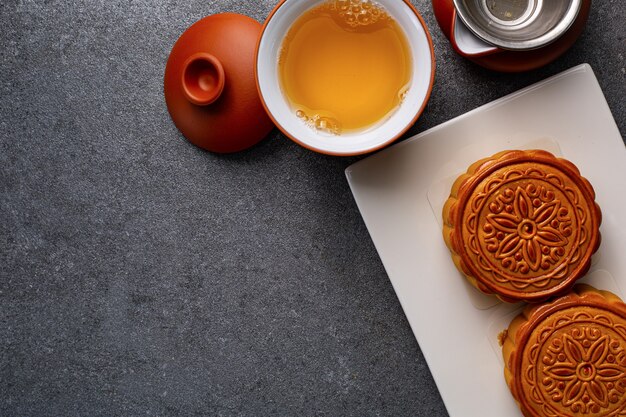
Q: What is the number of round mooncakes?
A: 2